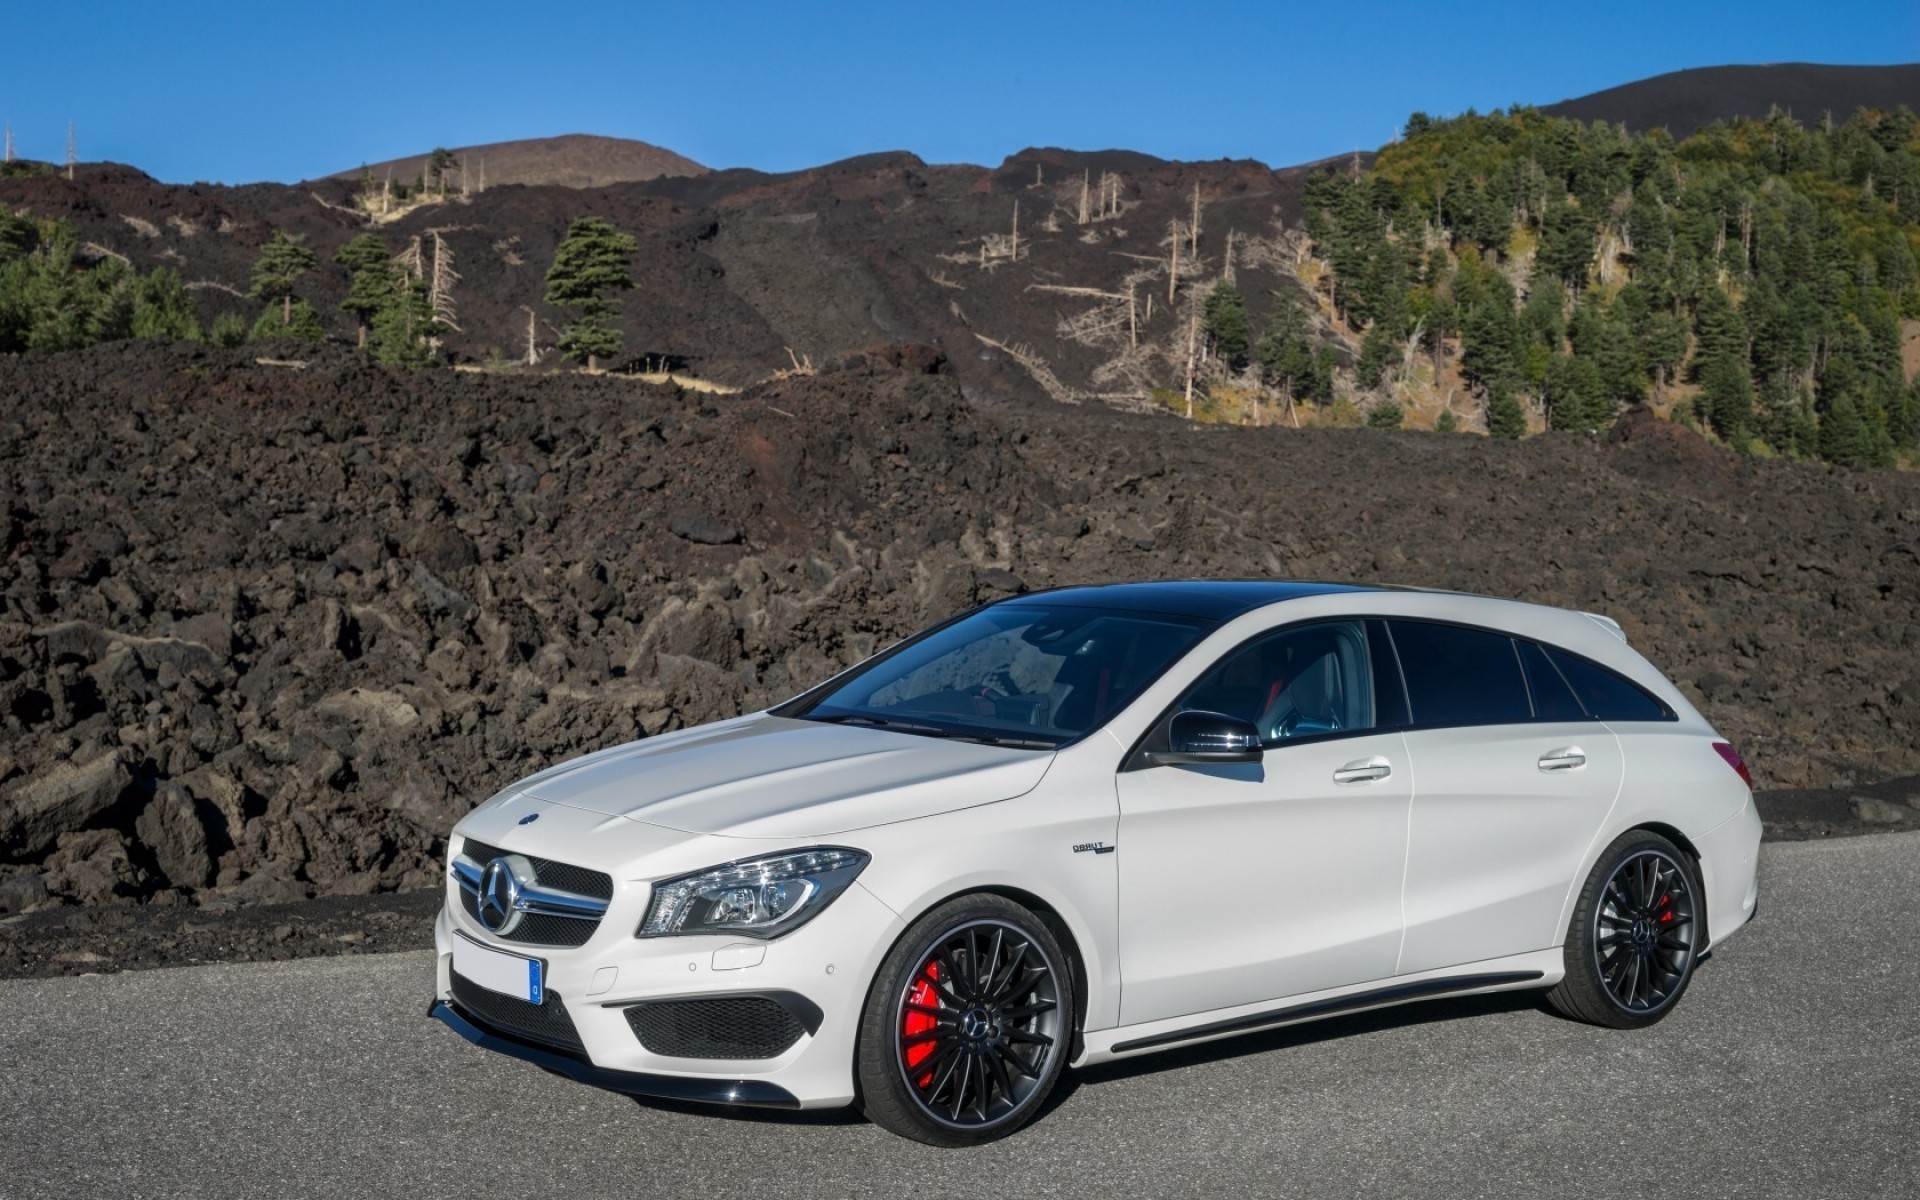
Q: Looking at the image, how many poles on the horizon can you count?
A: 2